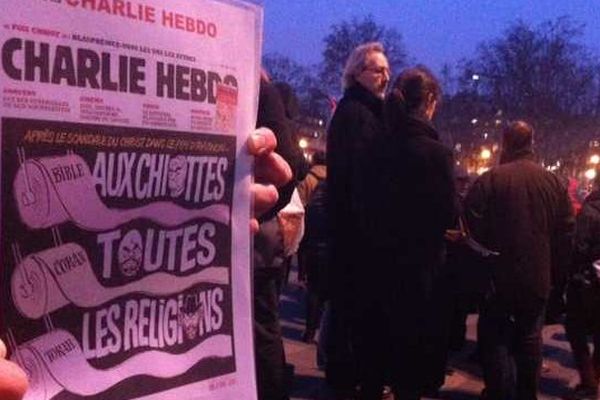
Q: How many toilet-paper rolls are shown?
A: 3